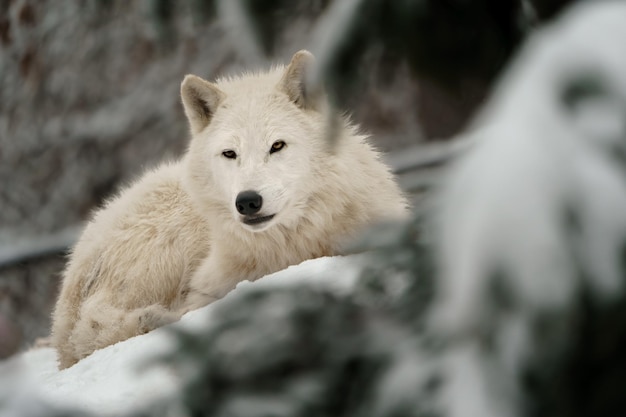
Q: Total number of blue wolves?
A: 0